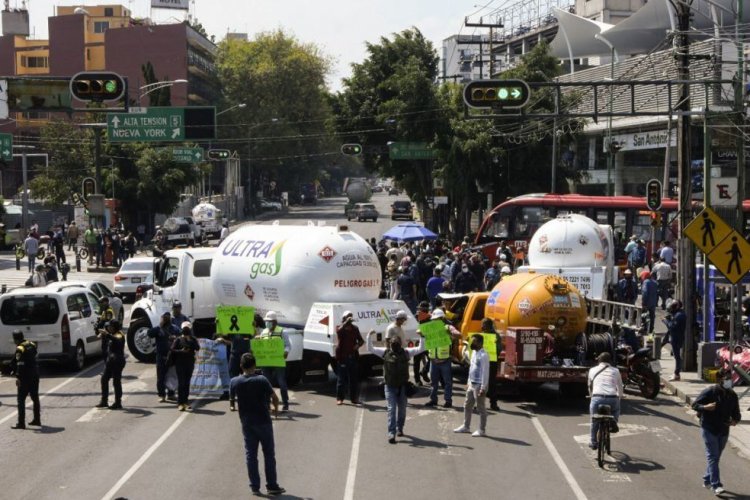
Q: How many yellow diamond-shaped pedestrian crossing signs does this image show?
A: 2